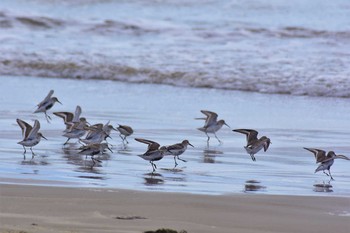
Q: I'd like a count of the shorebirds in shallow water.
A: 13